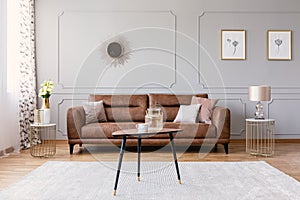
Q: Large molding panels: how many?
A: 2